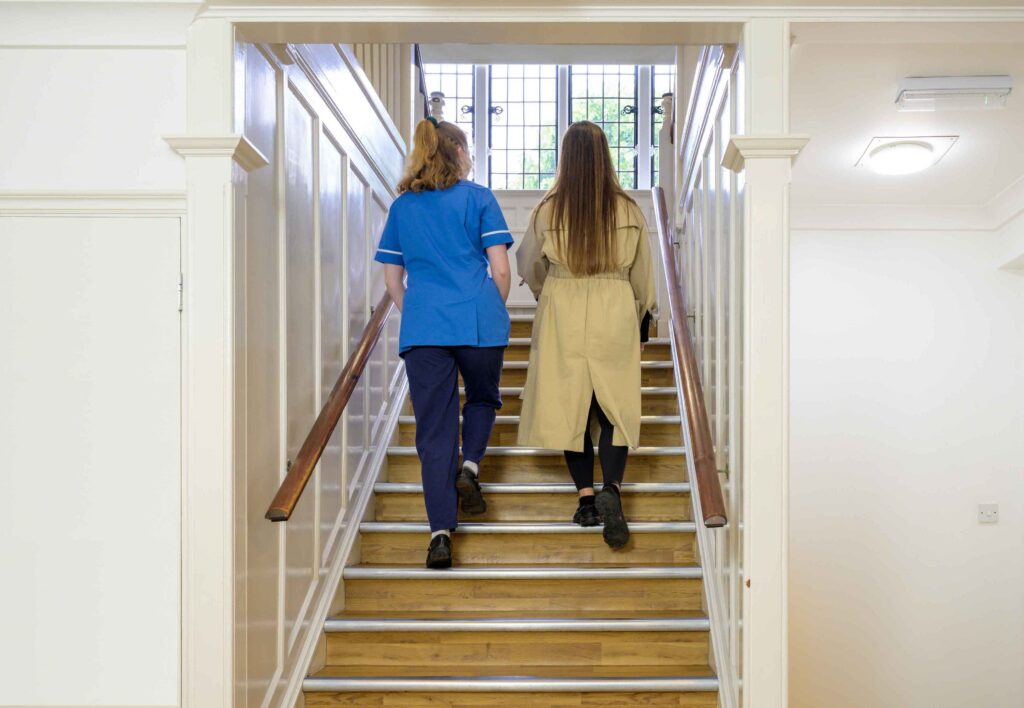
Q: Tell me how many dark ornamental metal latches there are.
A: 4